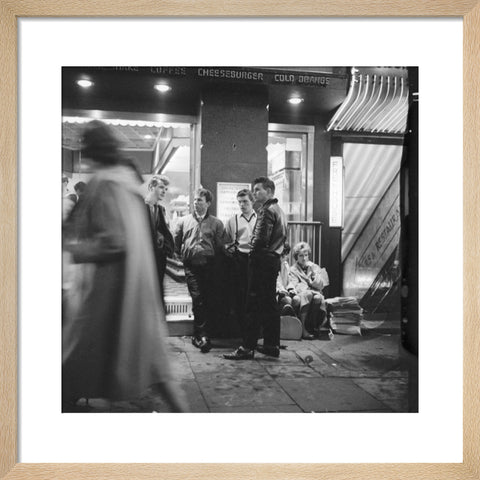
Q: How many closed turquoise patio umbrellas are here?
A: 0